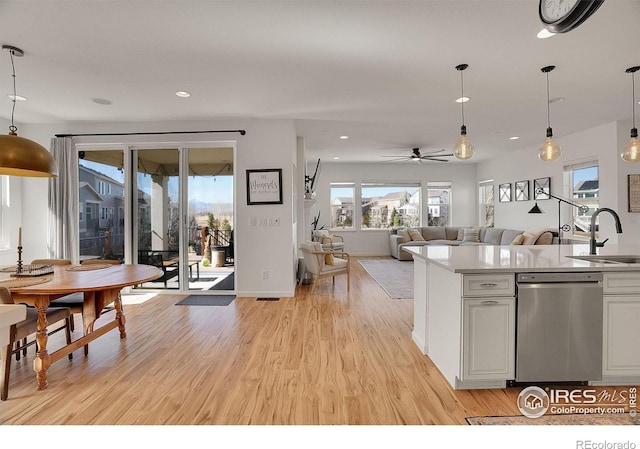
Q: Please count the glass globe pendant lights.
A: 3